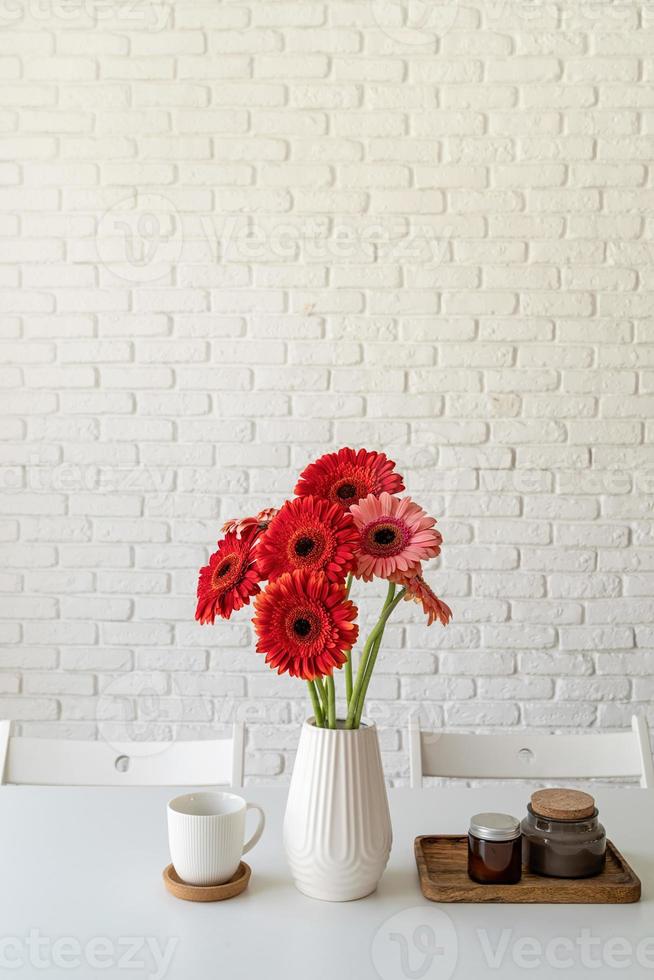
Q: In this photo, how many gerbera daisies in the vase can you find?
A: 7